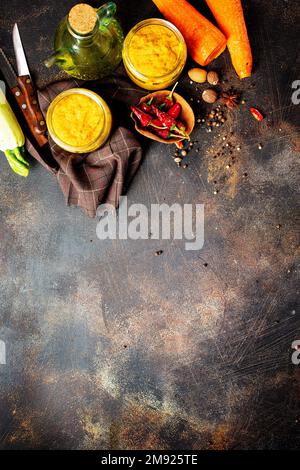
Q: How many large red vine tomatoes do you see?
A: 0